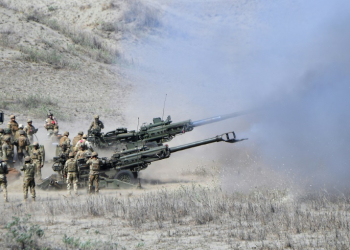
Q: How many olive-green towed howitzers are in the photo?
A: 2